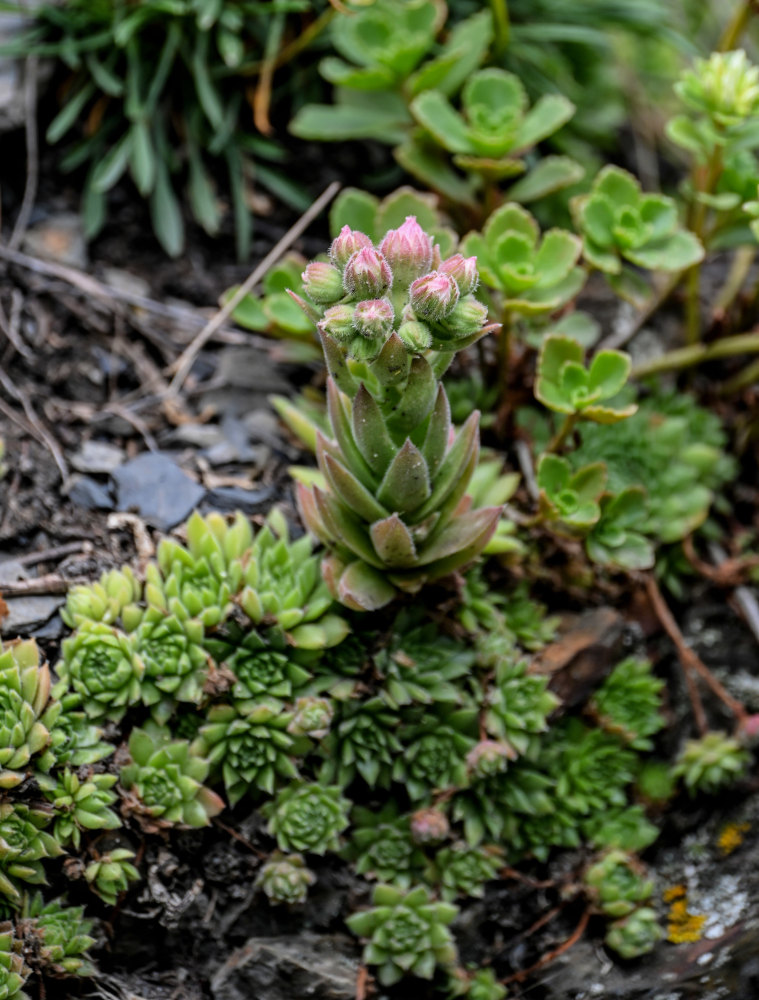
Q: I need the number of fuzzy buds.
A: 11